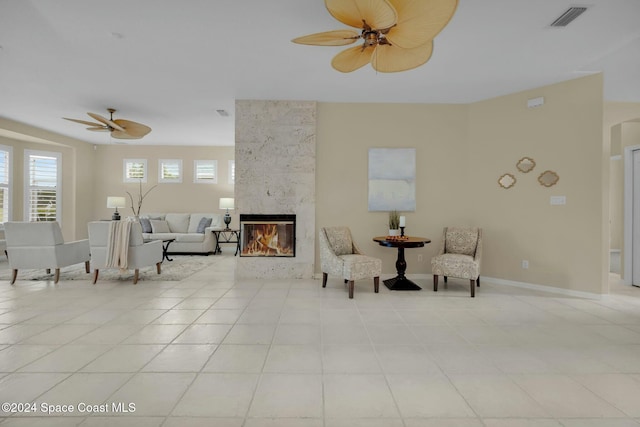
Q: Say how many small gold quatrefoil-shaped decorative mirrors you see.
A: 3